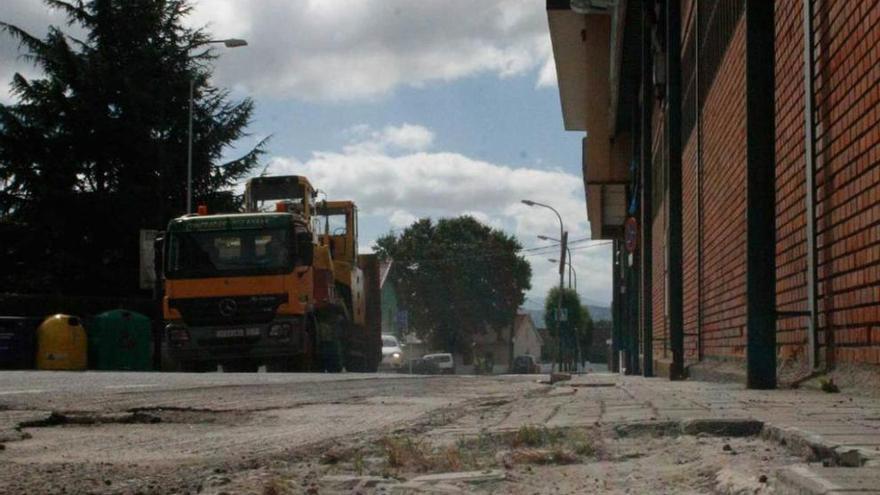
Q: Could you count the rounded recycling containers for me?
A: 2